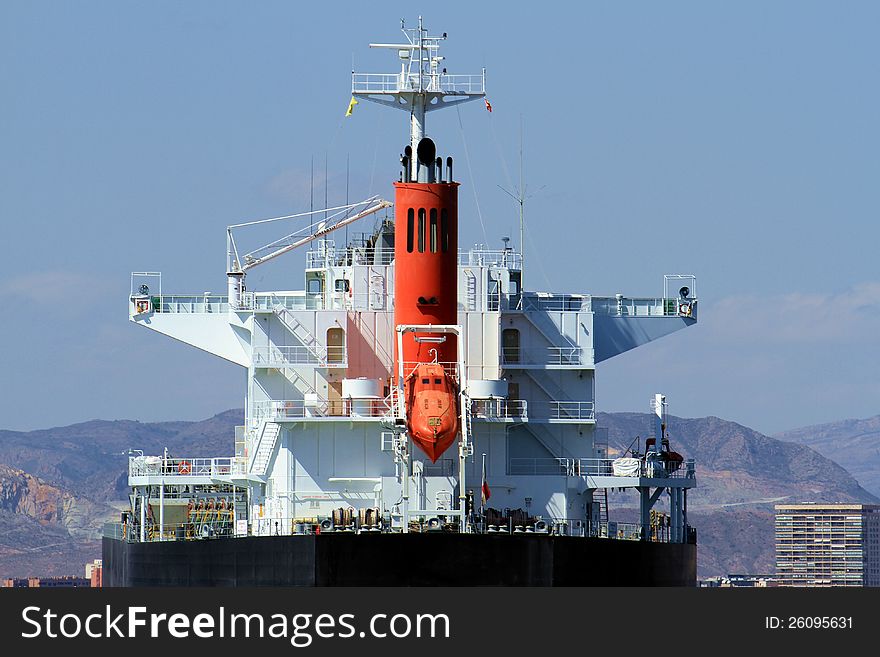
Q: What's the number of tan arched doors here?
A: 2